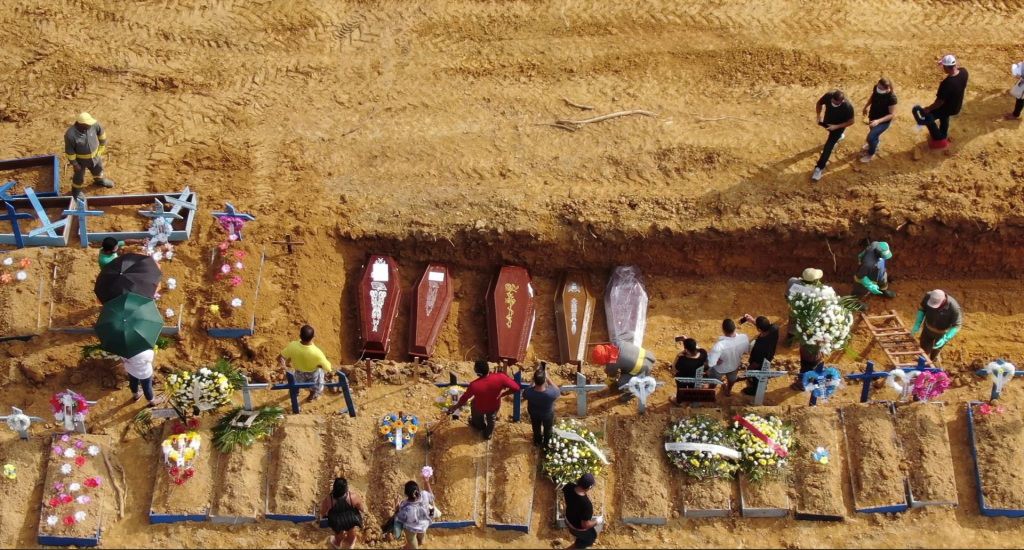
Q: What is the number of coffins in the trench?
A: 5